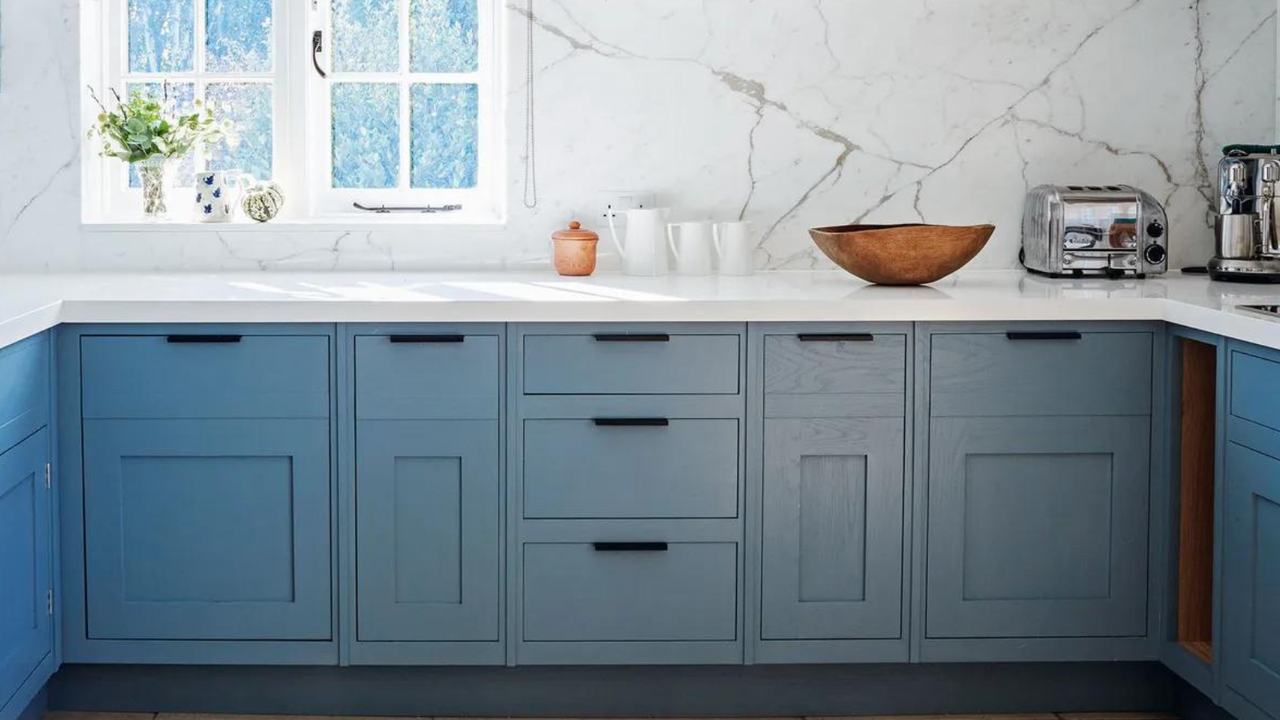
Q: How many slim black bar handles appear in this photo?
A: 7